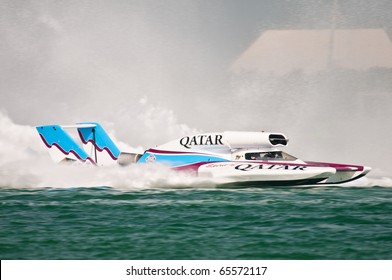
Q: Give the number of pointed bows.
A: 2